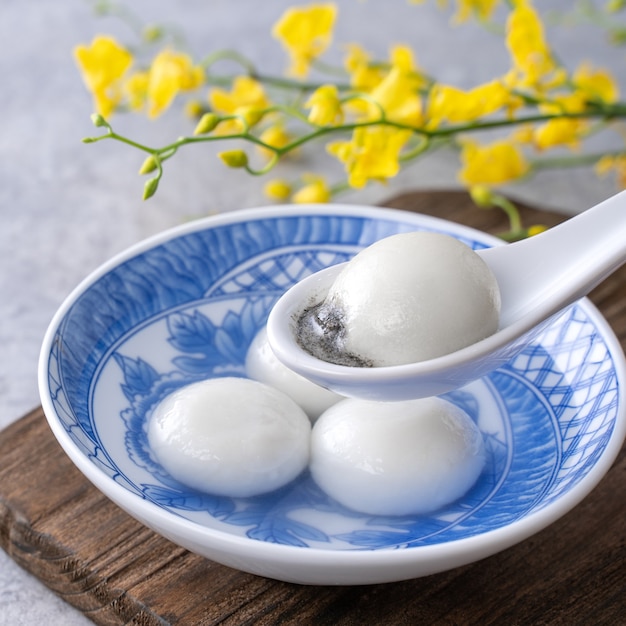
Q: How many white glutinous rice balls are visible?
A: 4